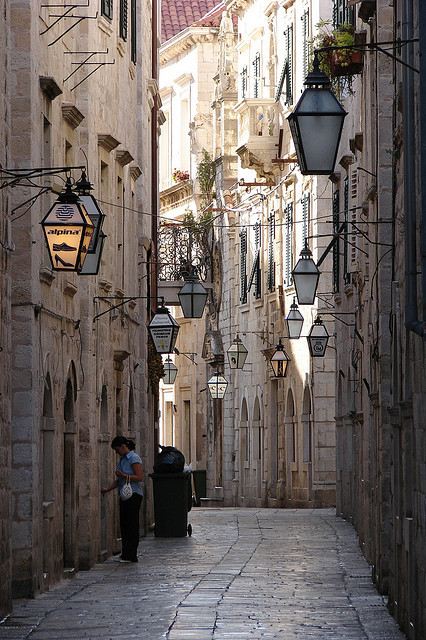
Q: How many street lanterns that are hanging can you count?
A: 13